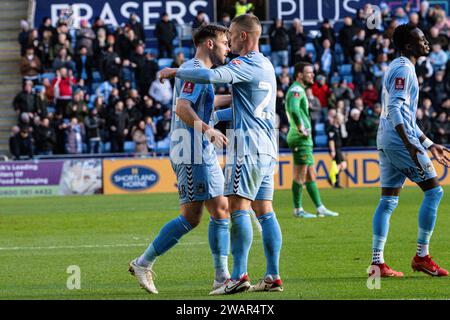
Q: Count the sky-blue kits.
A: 3